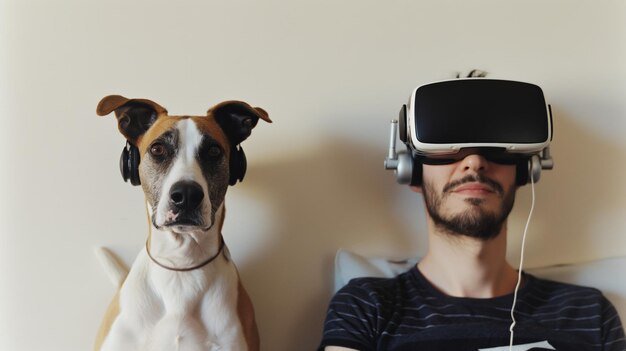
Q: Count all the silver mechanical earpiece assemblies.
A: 2